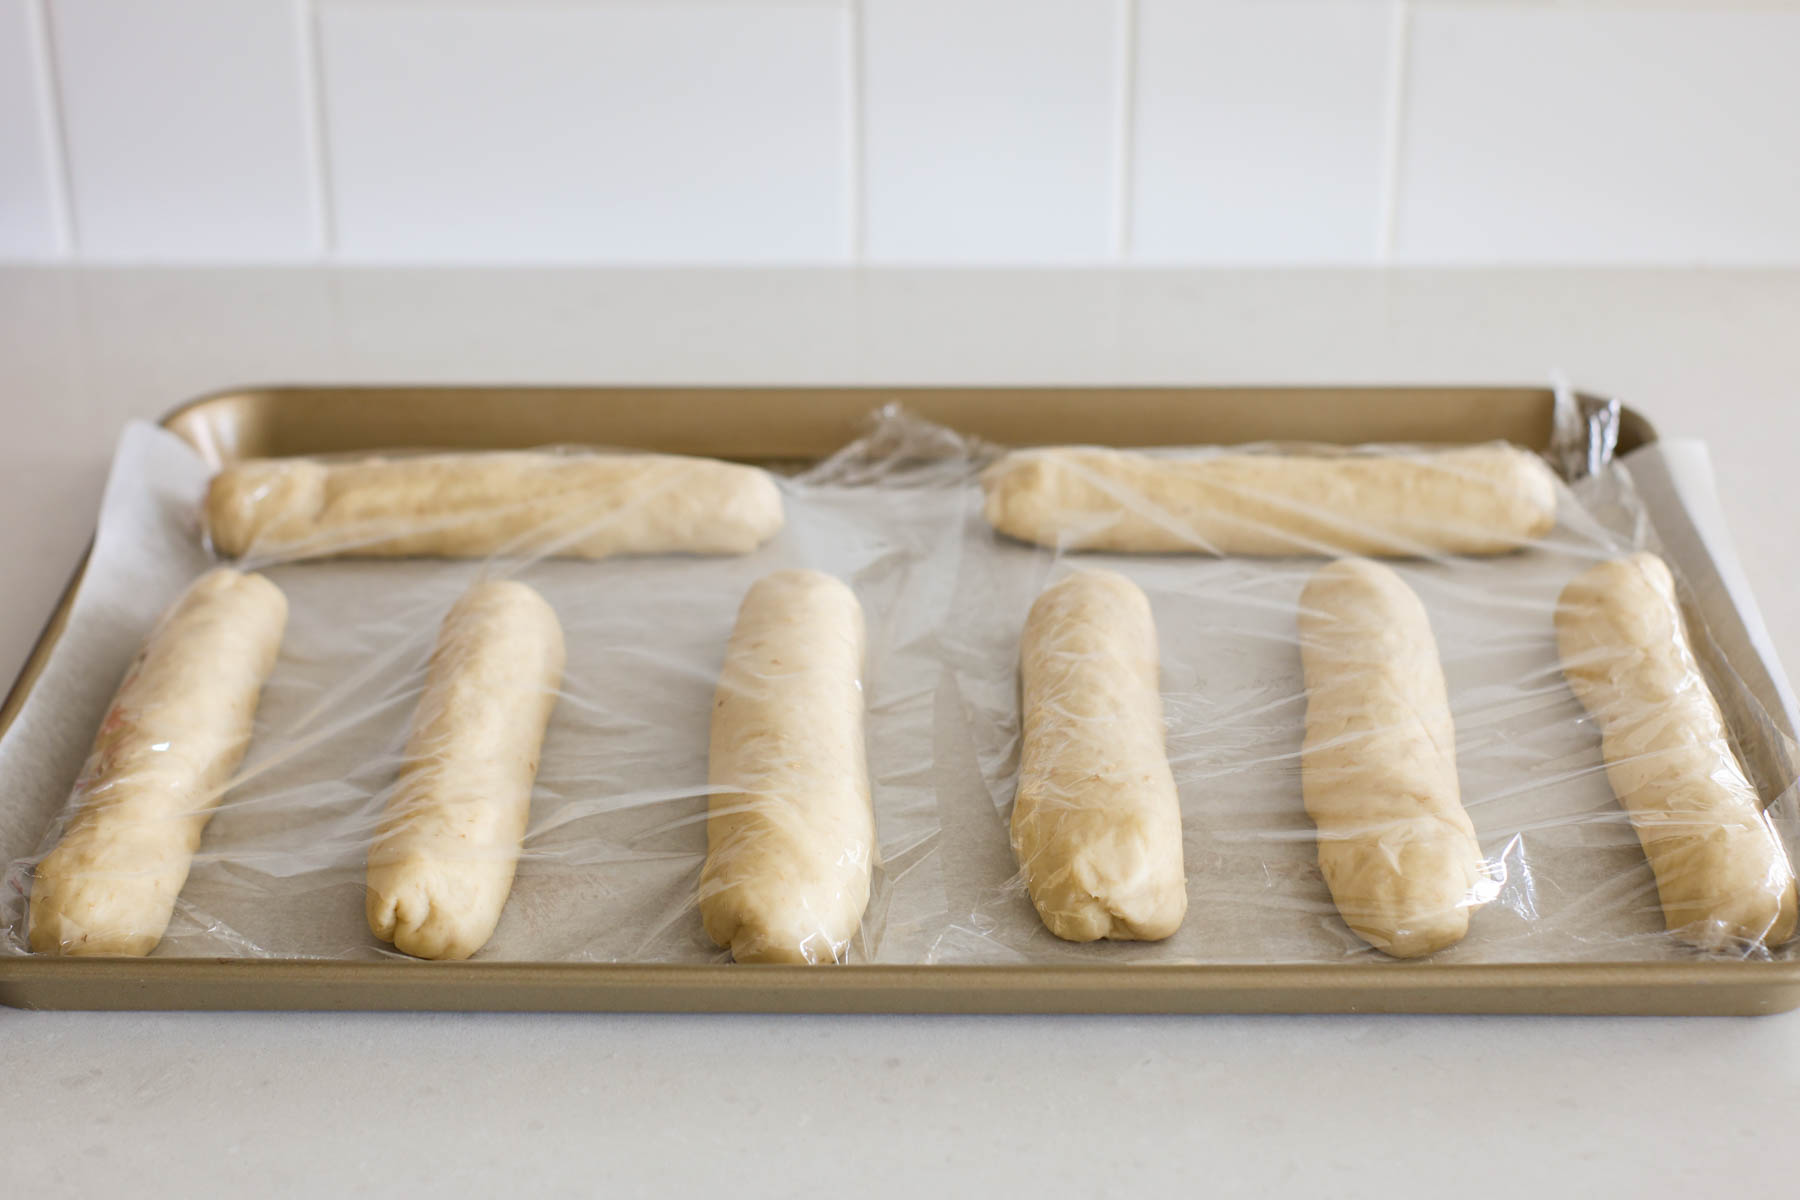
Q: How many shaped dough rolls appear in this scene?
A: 8